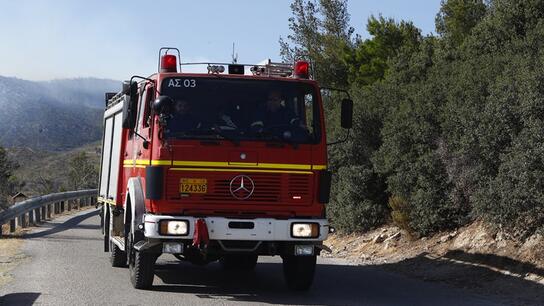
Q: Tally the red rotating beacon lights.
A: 2